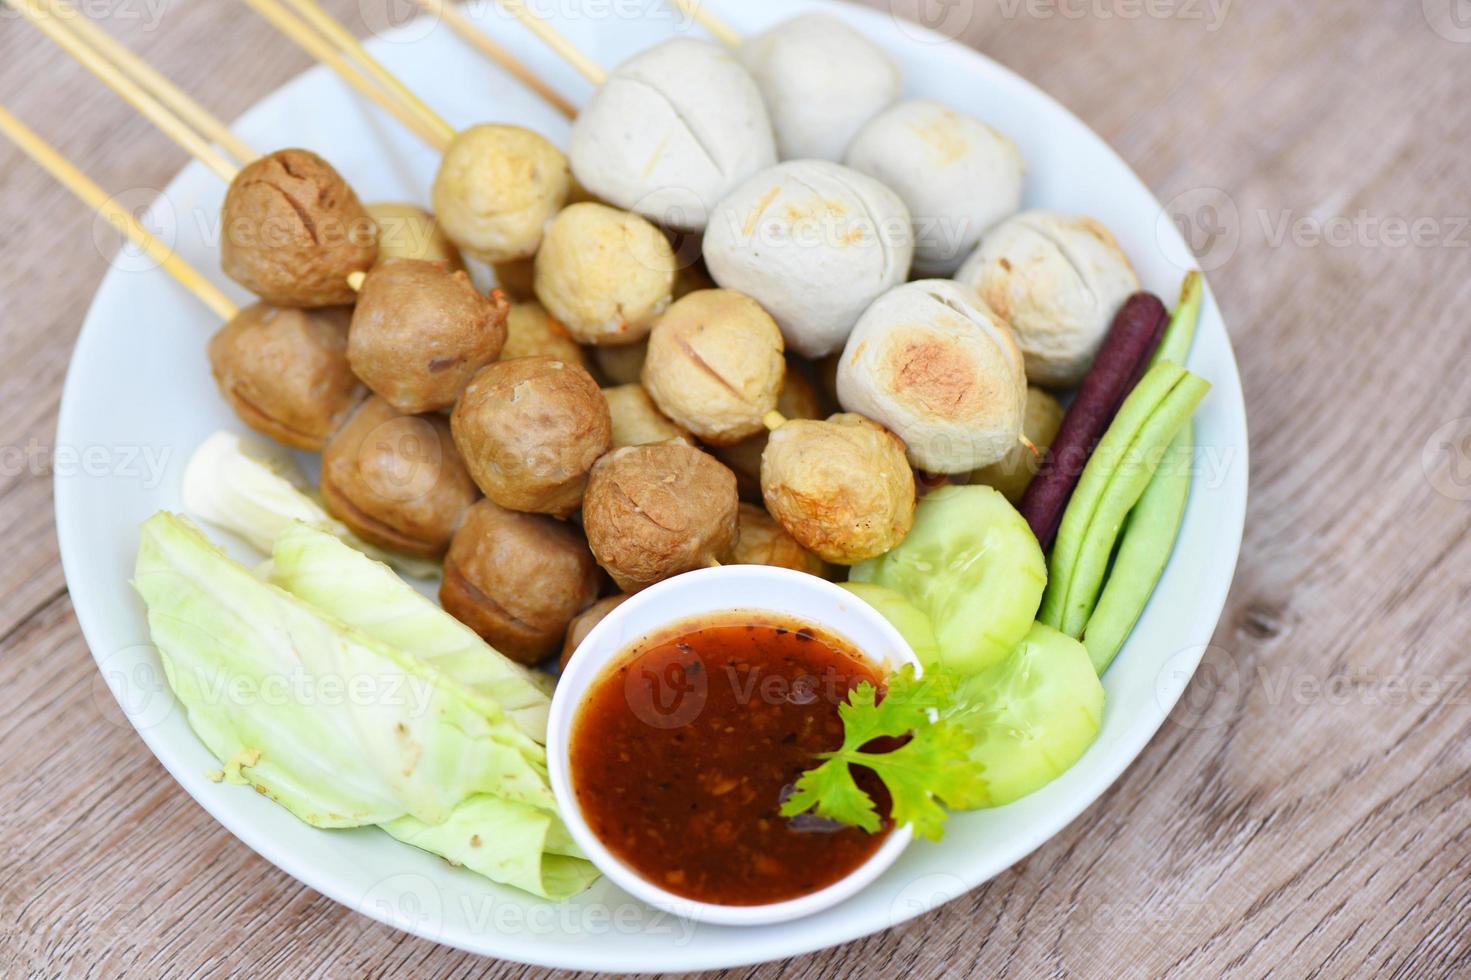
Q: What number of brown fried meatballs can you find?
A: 8